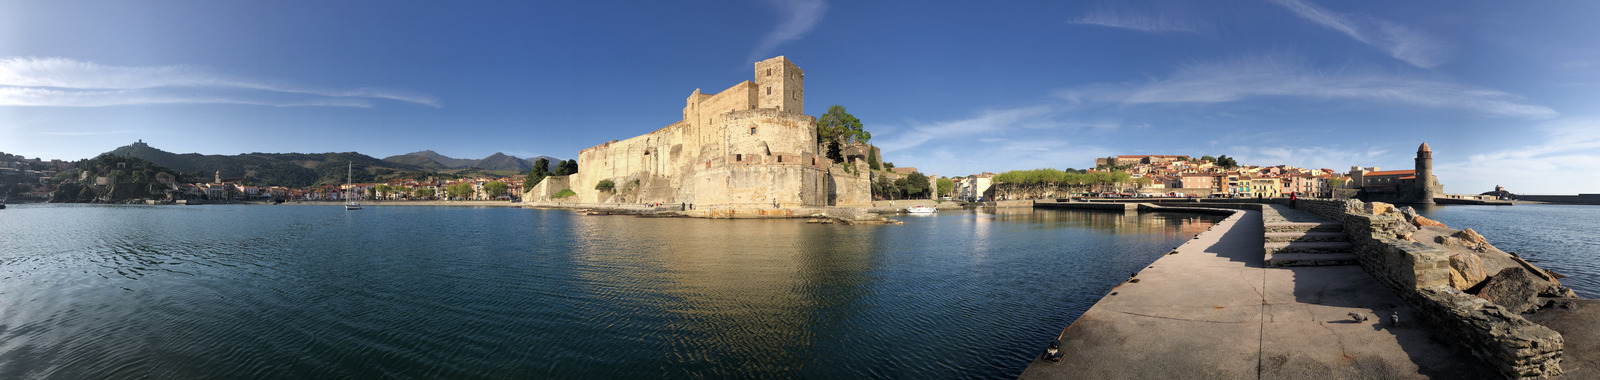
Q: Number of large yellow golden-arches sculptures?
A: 0